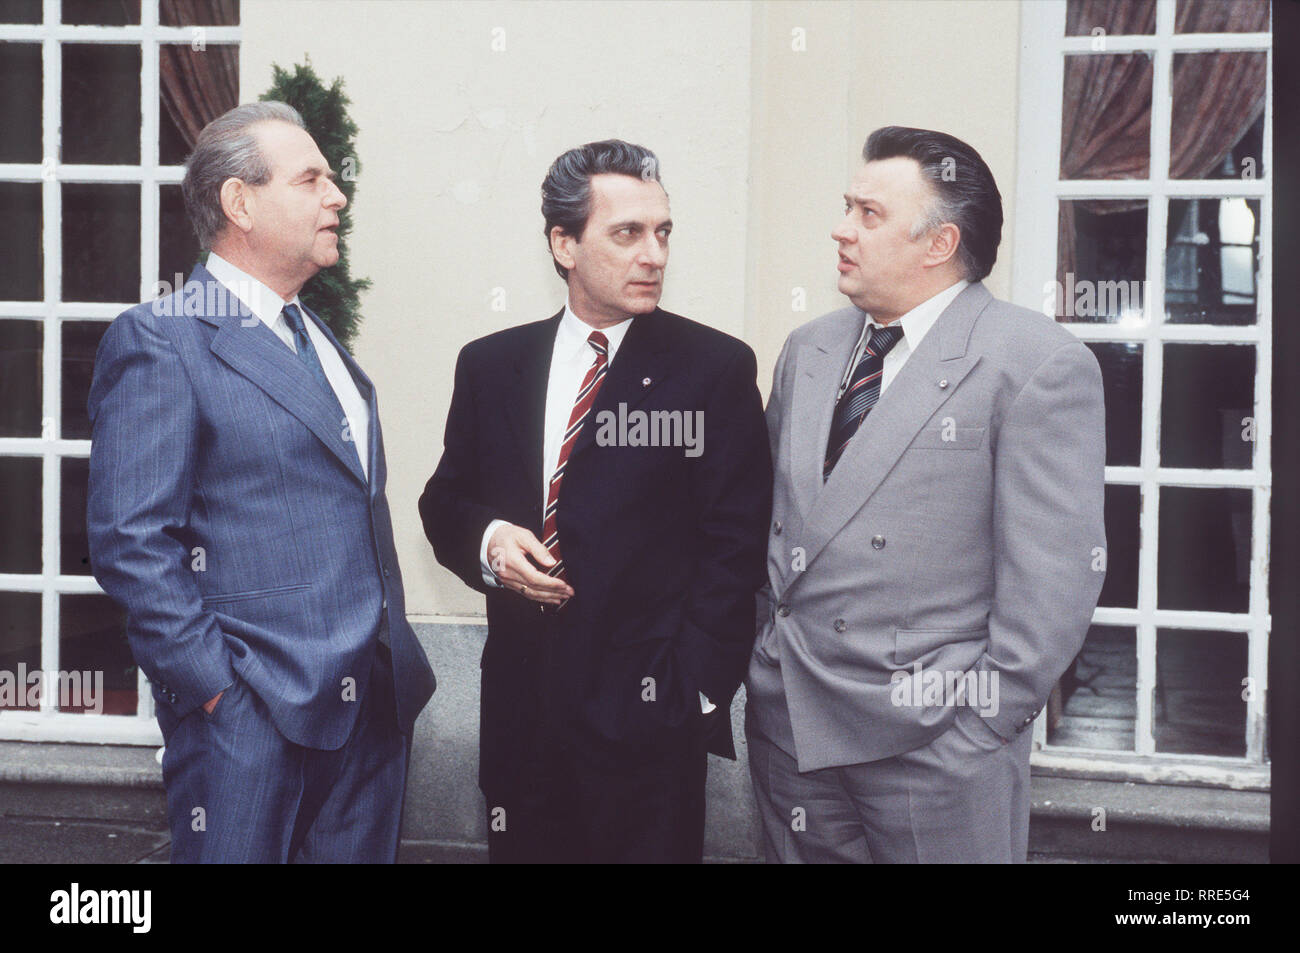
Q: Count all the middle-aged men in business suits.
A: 3